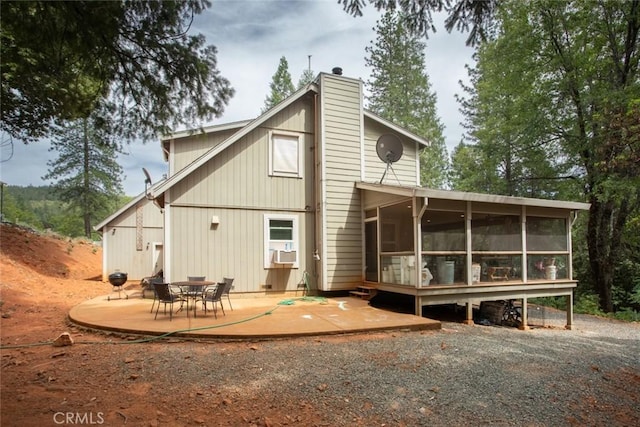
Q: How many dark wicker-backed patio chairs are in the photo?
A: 5